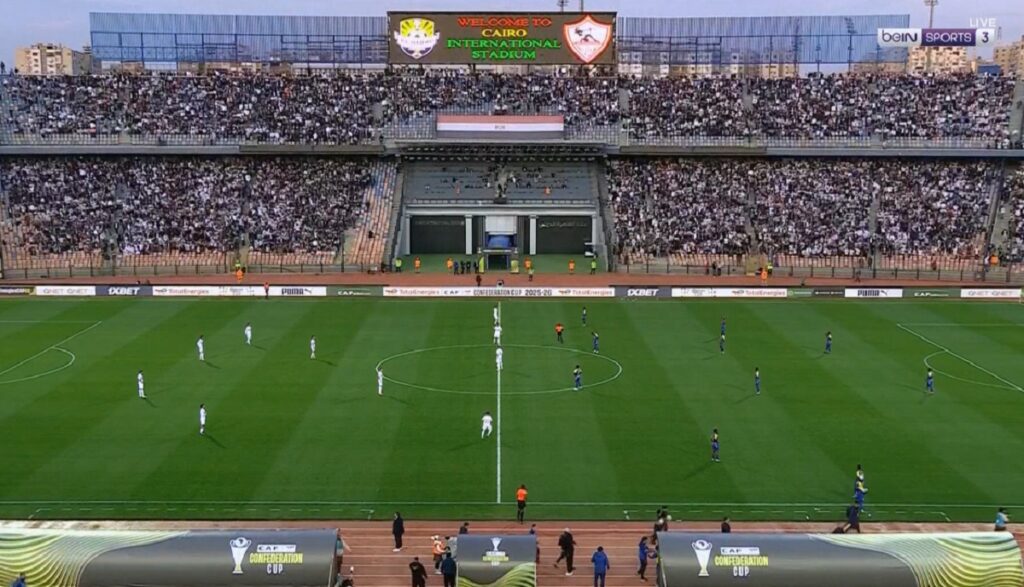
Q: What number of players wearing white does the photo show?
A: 10